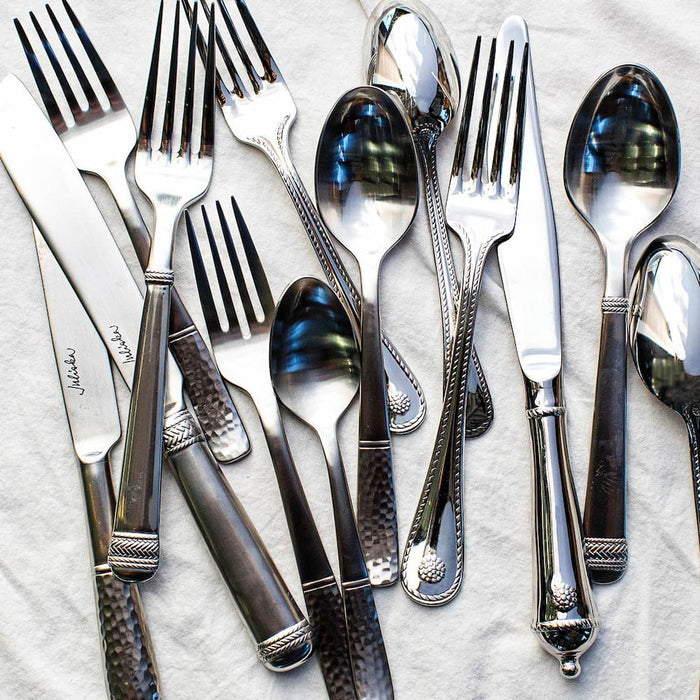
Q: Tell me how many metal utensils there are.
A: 13